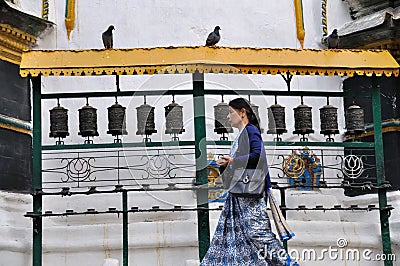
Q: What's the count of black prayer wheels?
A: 11